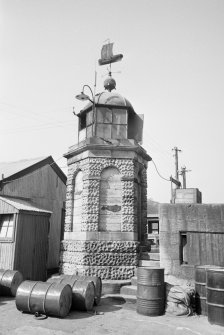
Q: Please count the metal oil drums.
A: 7